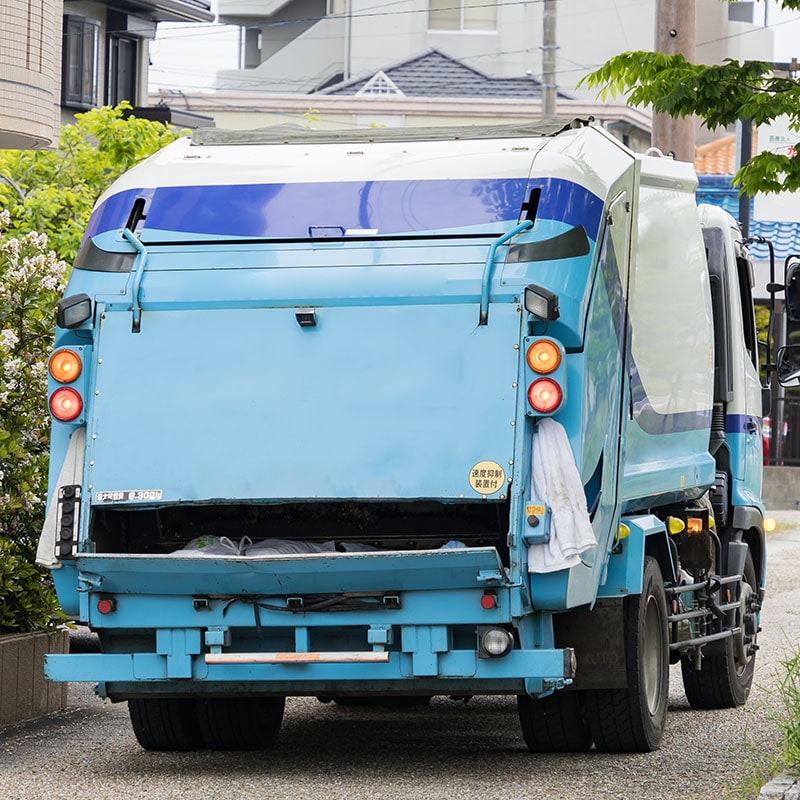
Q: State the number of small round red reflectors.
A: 2